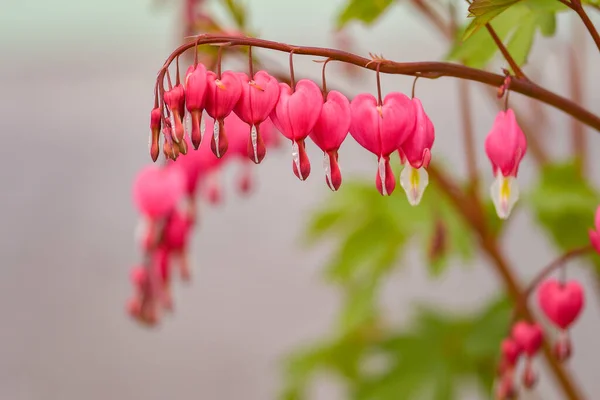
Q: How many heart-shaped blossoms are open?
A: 2